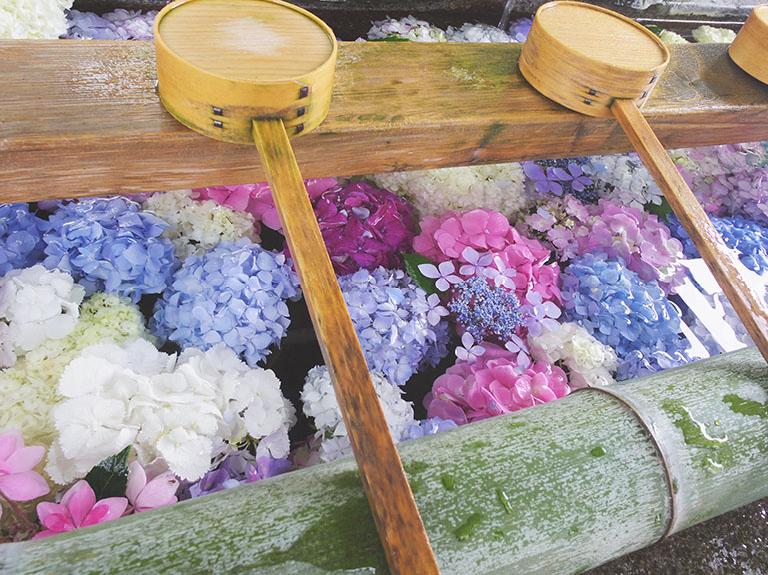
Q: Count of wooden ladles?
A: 3